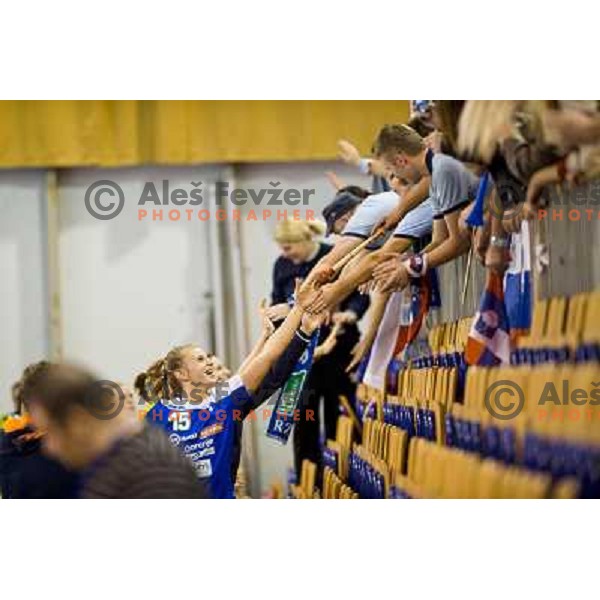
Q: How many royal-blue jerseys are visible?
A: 1